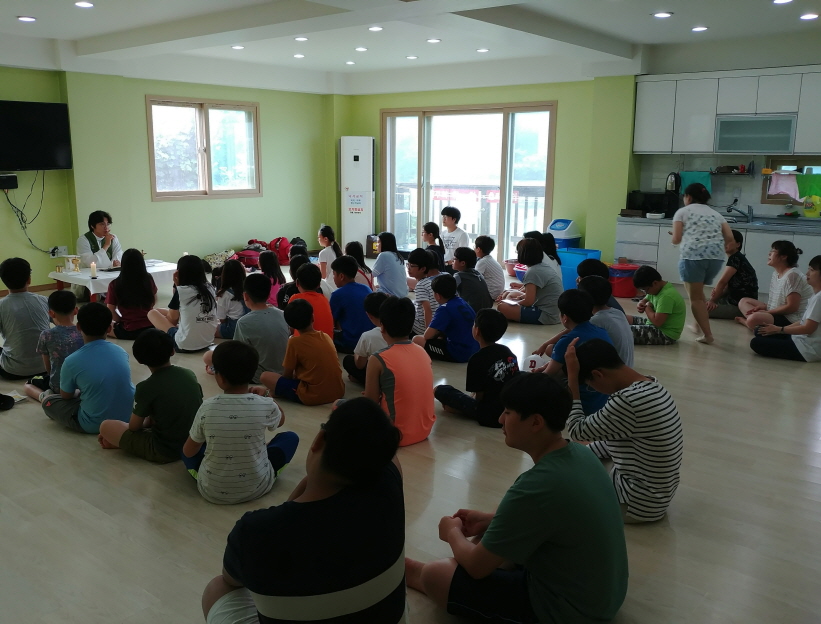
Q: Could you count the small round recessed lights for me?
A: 15